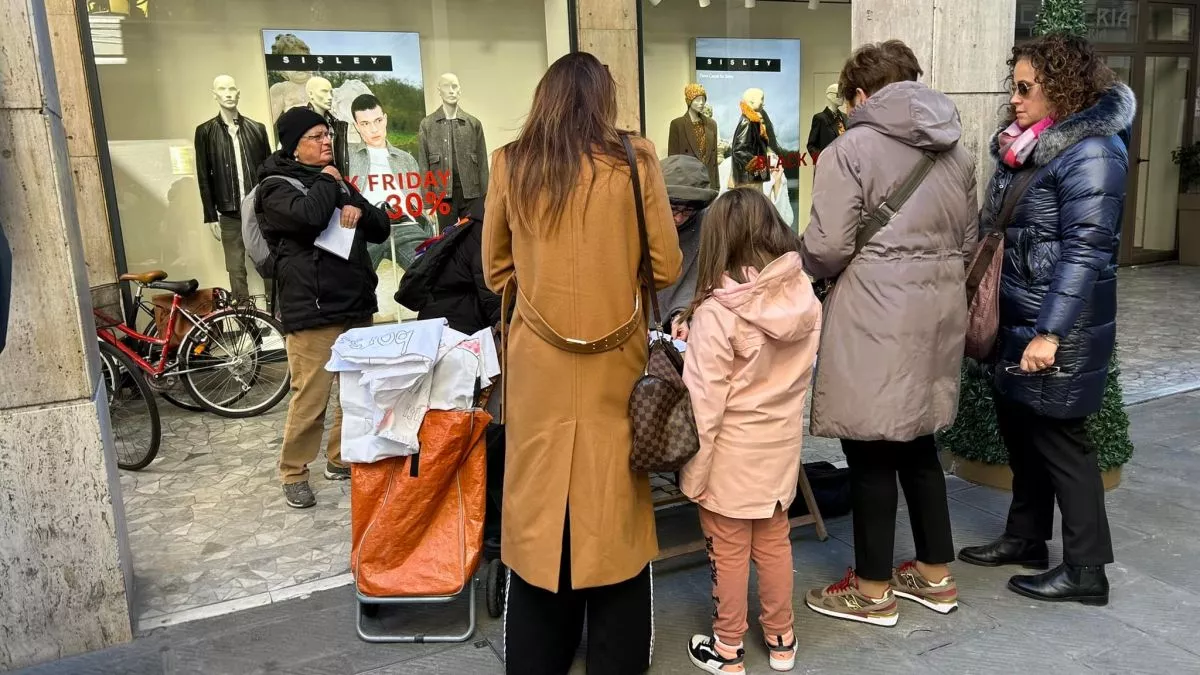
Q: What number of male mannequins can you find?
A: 3